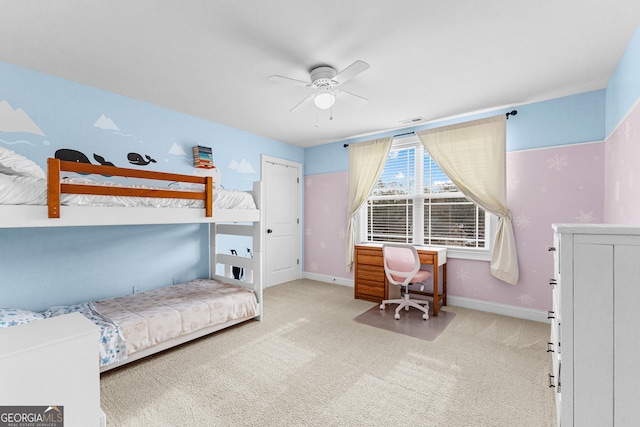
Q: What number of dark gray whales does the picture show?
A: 2